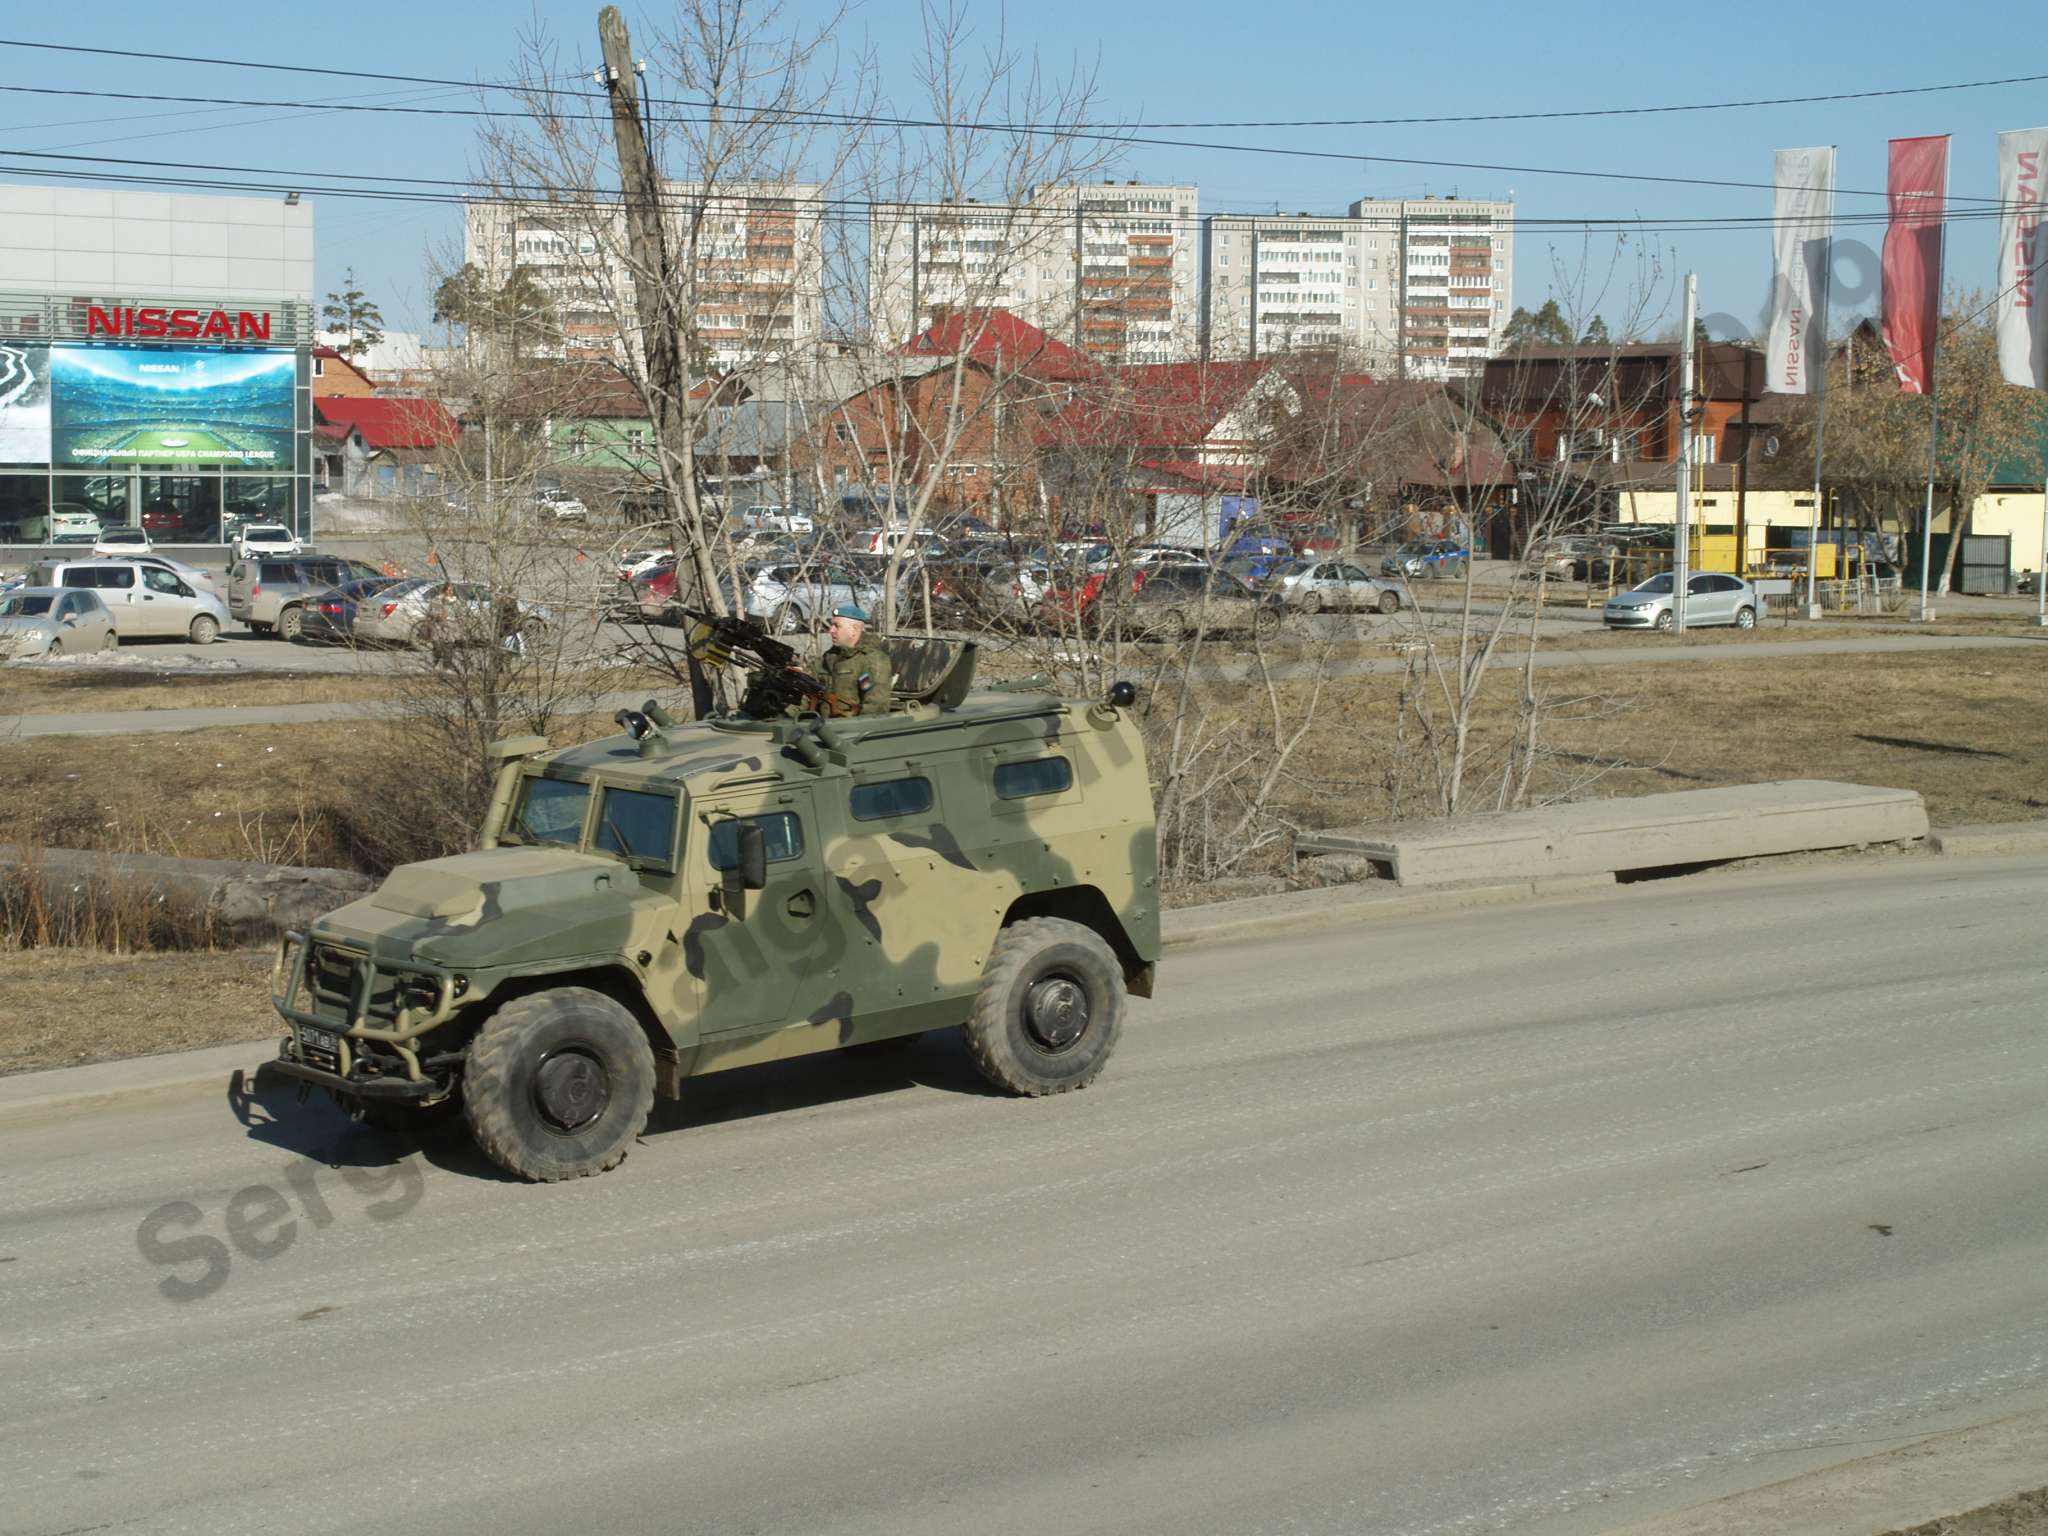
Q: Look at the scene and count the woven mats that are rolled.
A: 0